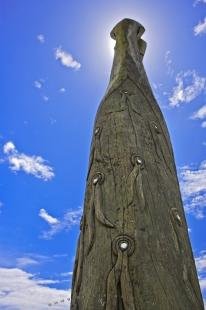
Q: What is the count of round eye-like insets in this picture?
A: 7